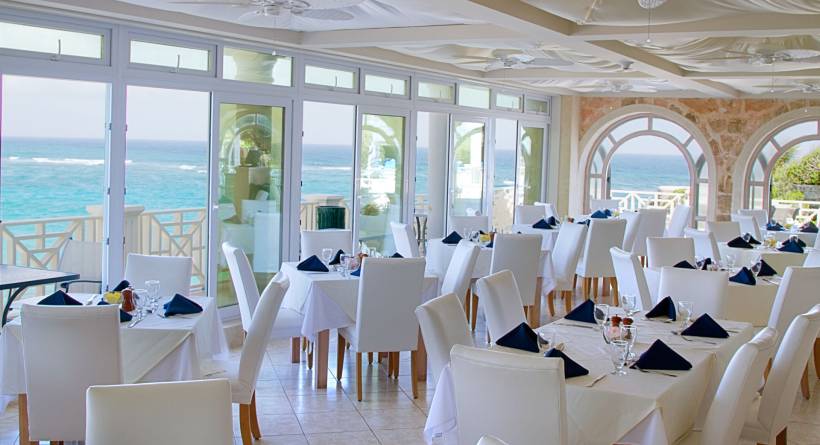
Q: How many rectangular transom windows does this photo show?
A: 9